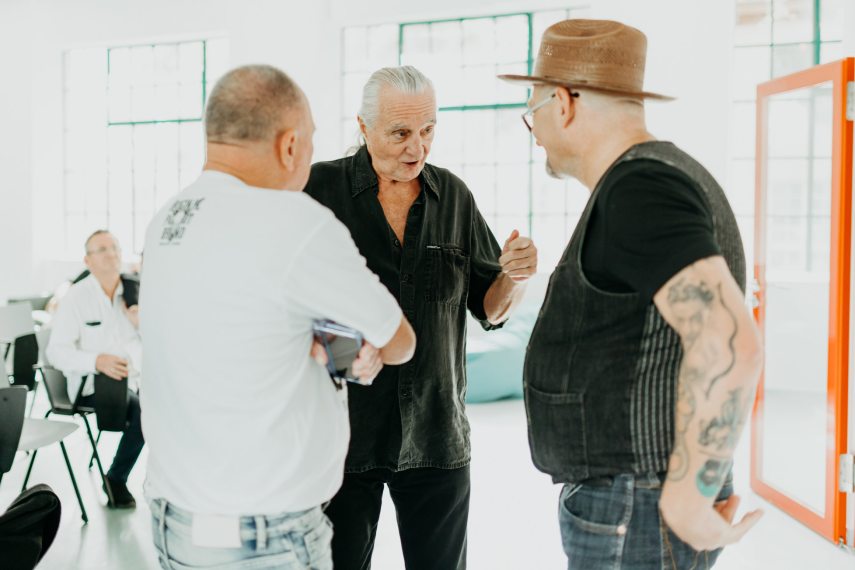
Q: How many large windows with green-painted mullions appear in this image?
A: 3